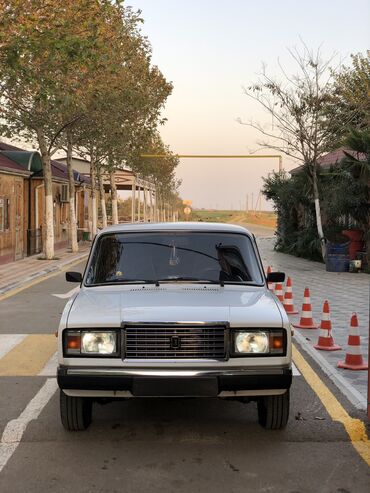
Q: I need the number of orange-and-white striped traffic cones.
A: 6